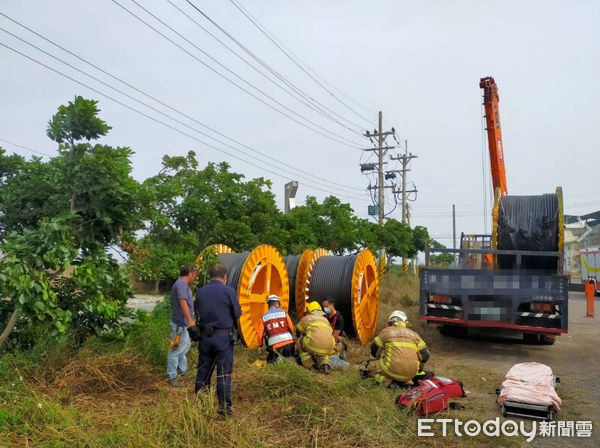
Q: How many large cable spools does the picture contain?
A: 4